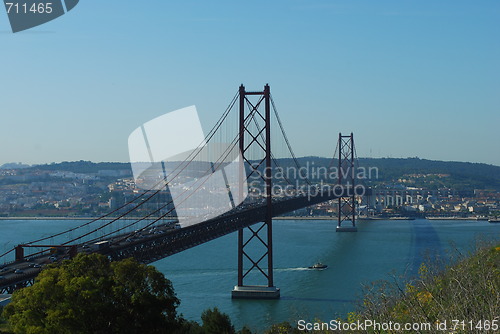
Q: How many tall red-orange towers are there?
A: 2